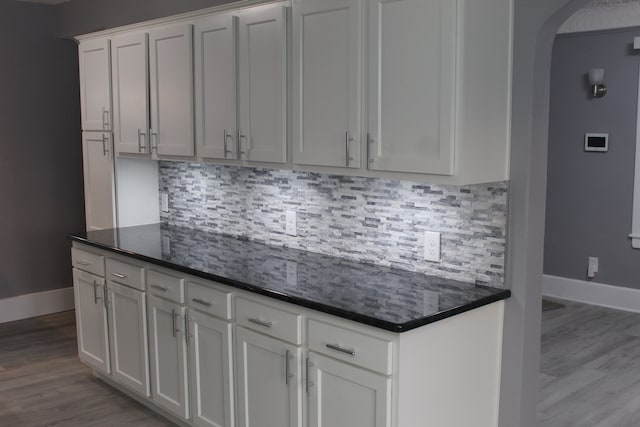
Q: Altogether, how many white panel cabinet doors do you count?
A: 14